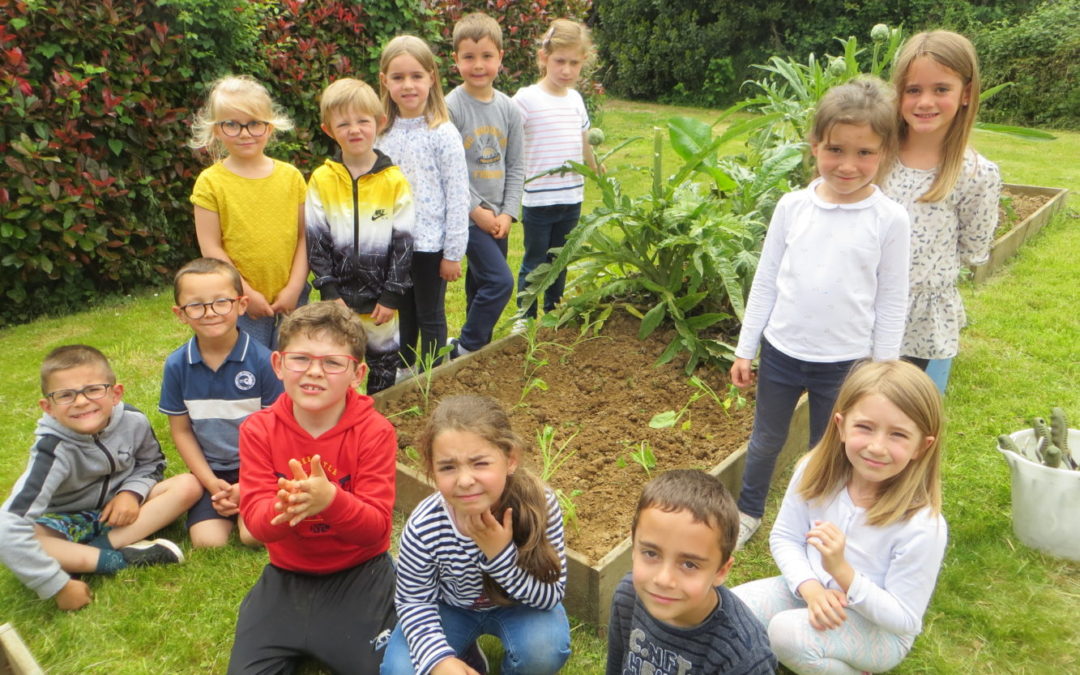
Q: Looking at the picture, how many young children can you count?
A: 13